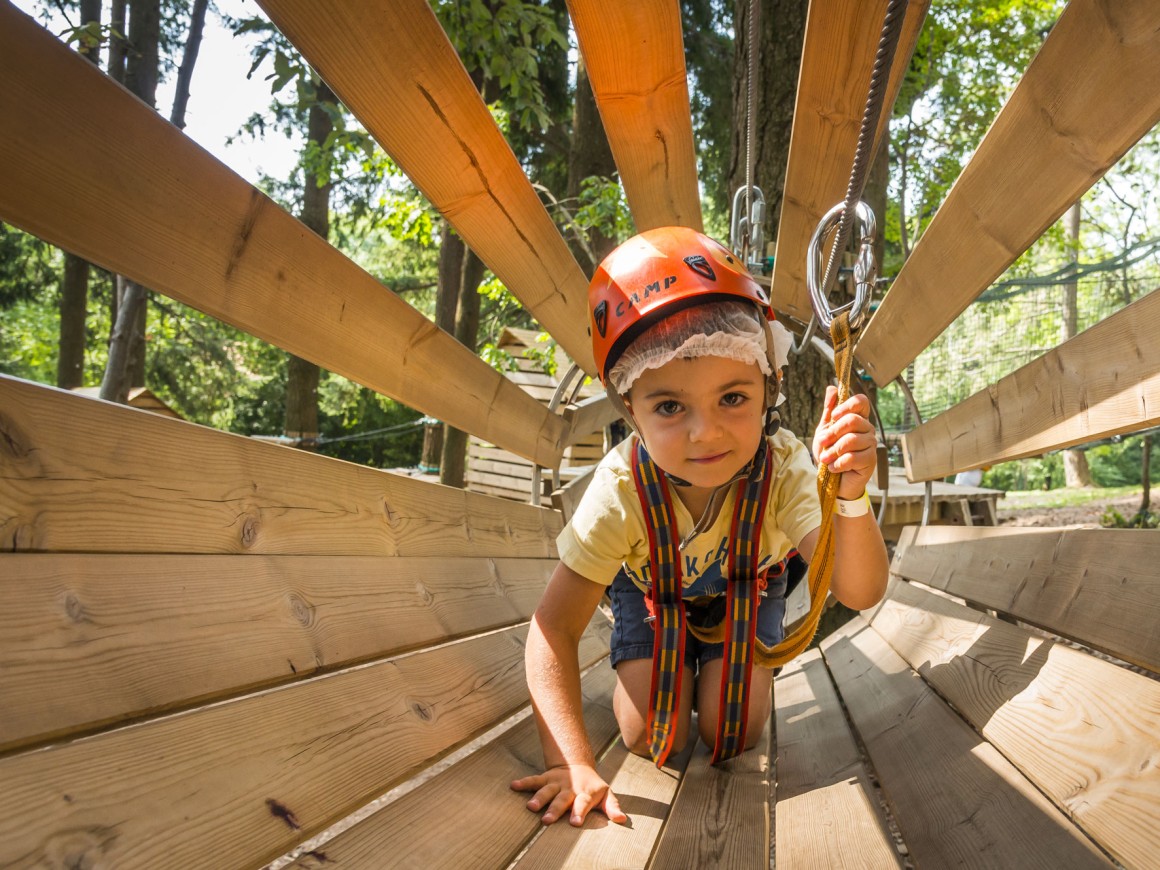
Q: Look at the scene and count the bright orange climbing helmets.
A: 1